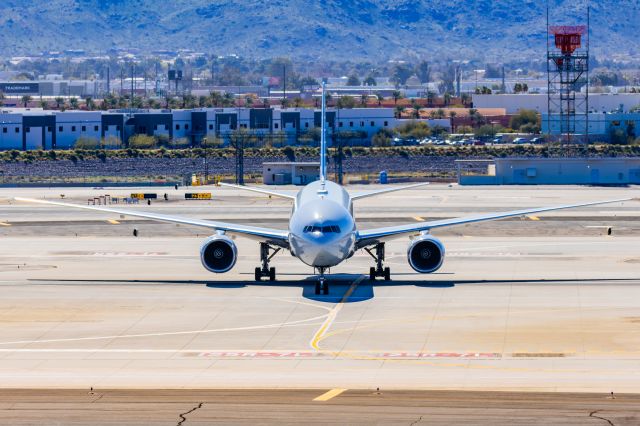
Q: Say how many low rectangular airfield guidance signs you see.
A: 2